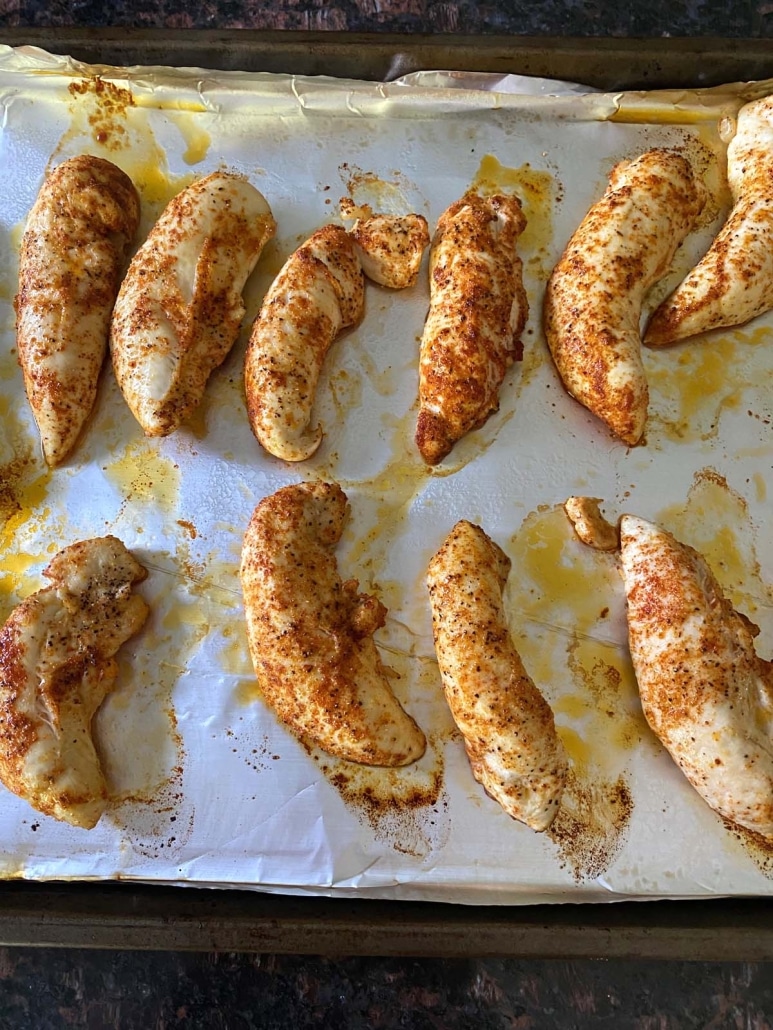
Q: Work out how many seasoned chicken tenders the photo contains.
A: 10